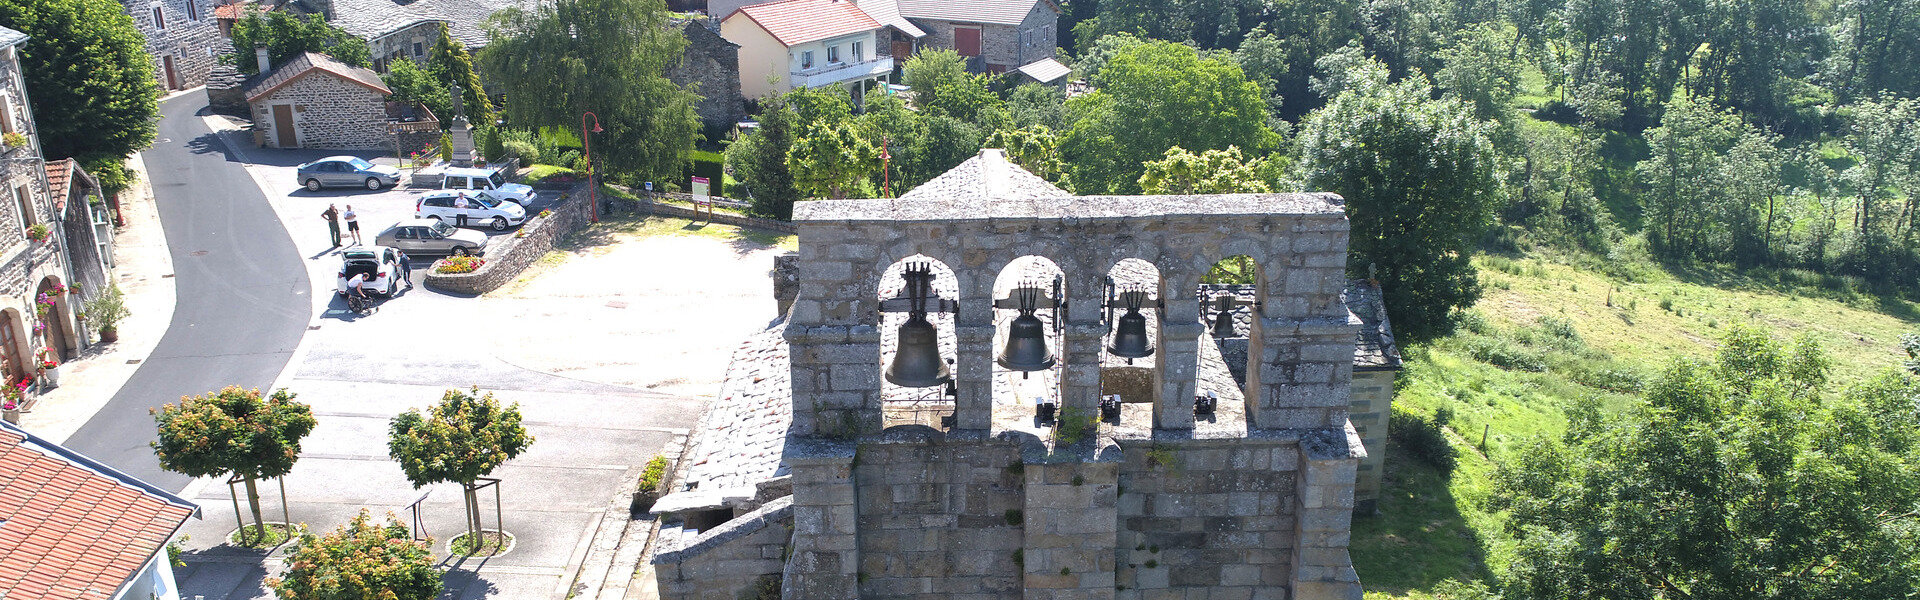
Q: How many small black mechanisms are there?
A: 3